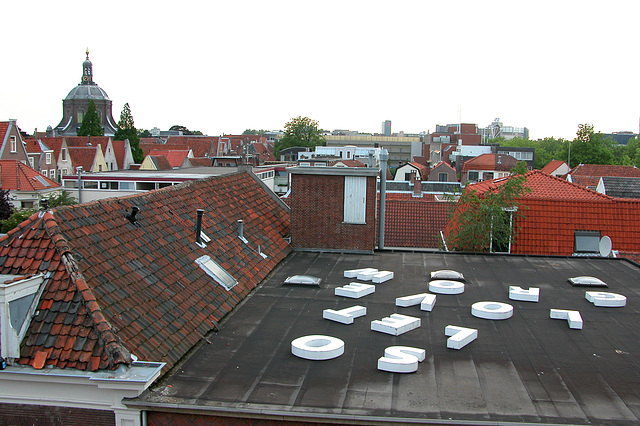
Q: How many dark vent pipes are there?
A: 2